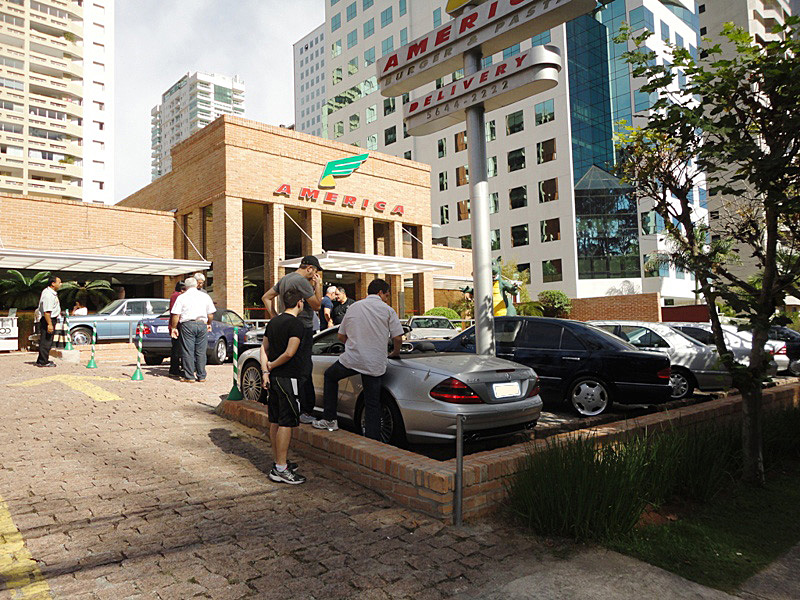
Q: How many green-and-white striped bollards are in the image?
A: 4